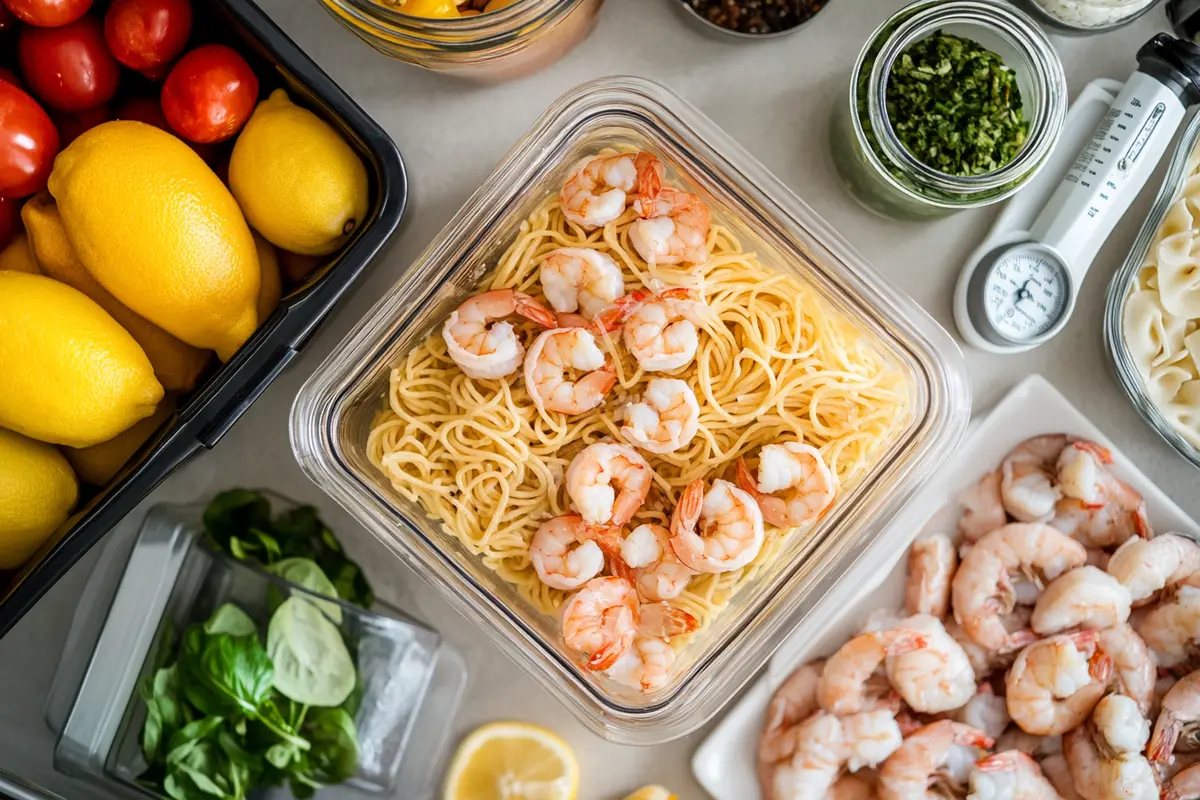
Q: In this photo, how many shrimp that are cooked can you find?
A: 14